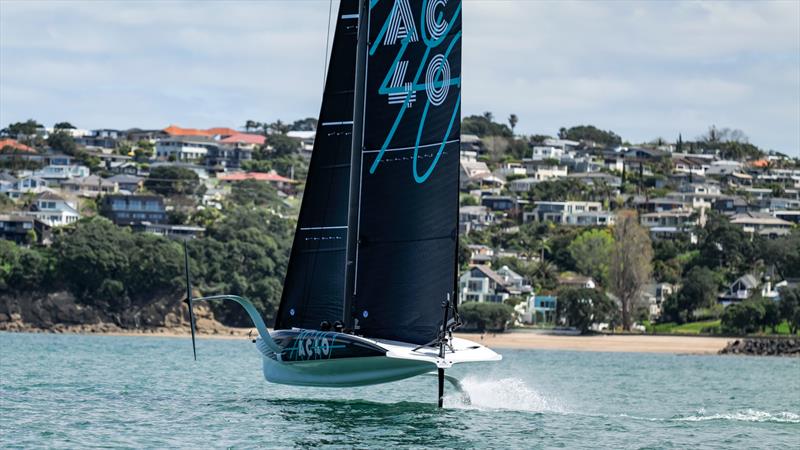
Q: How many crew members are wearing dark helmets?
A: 2